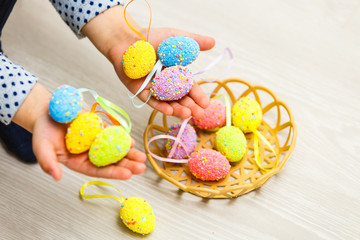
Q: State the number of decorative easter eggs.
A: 12